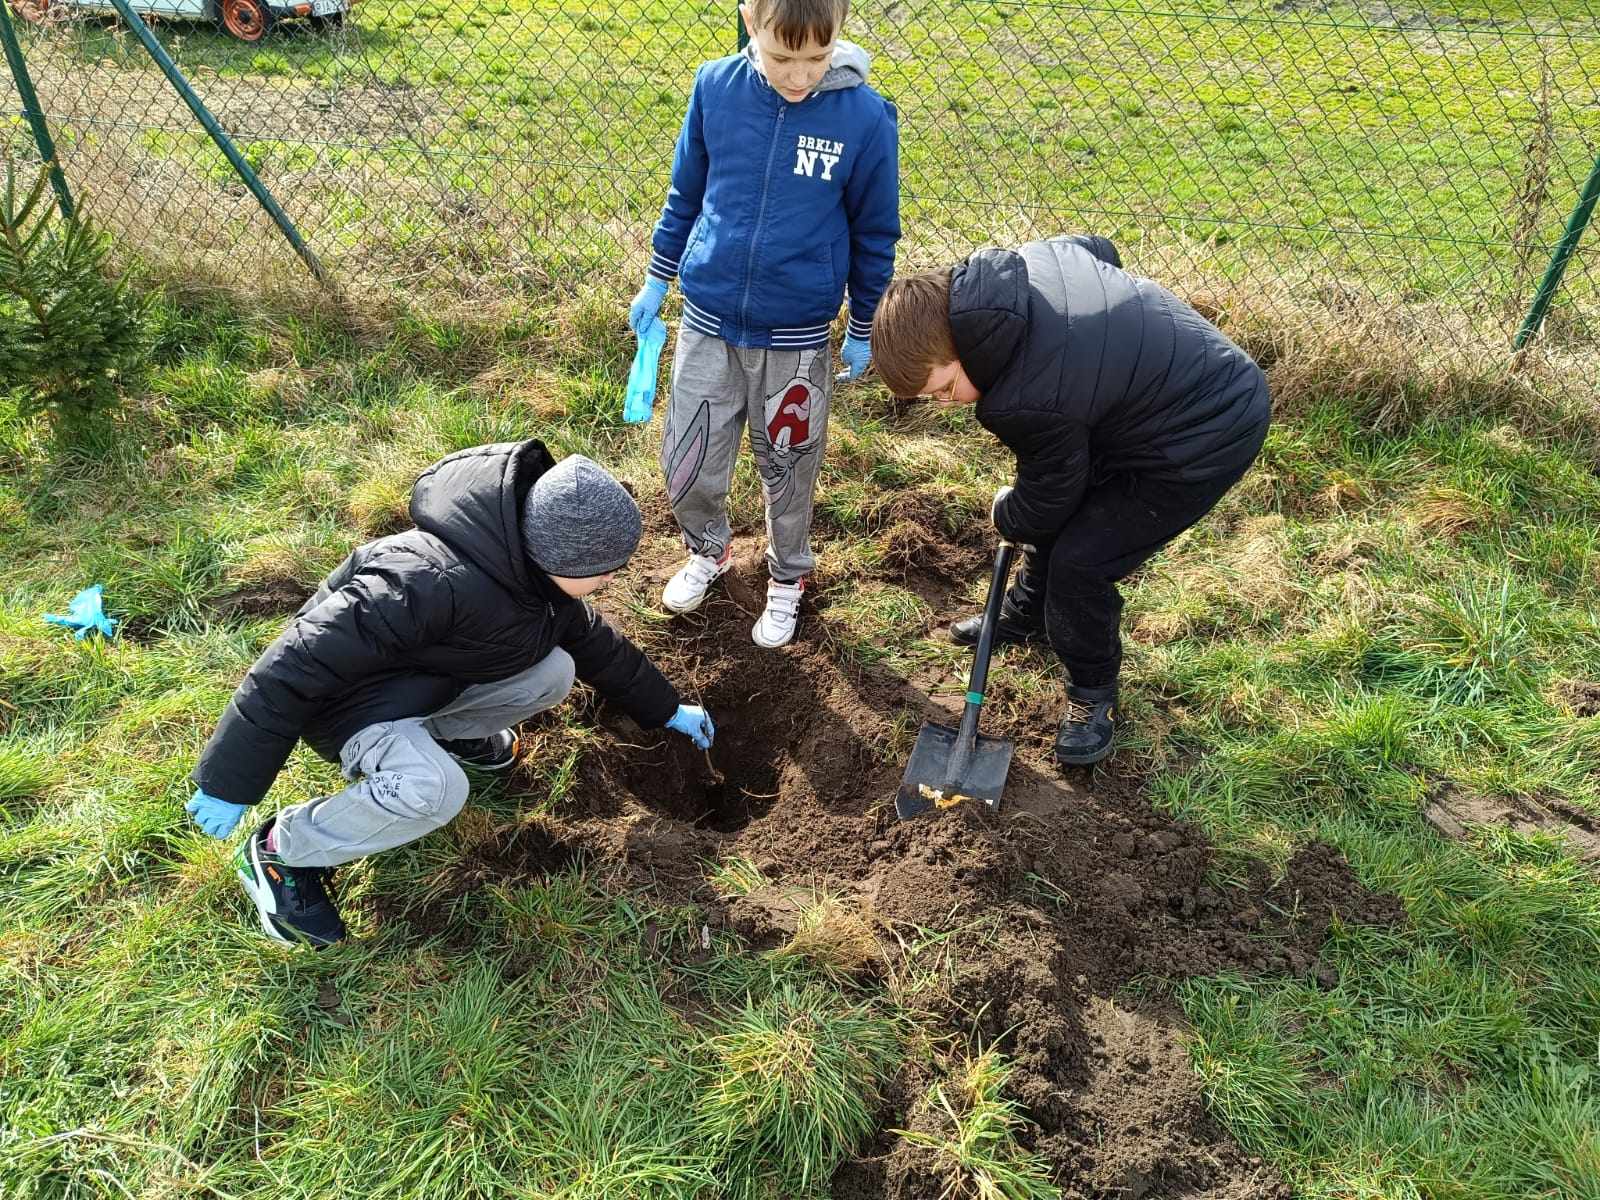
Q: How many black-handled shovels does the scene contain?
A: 1